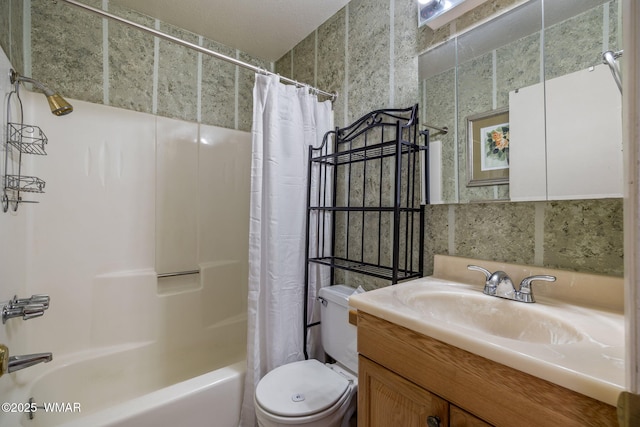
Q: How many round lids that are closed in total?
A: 1